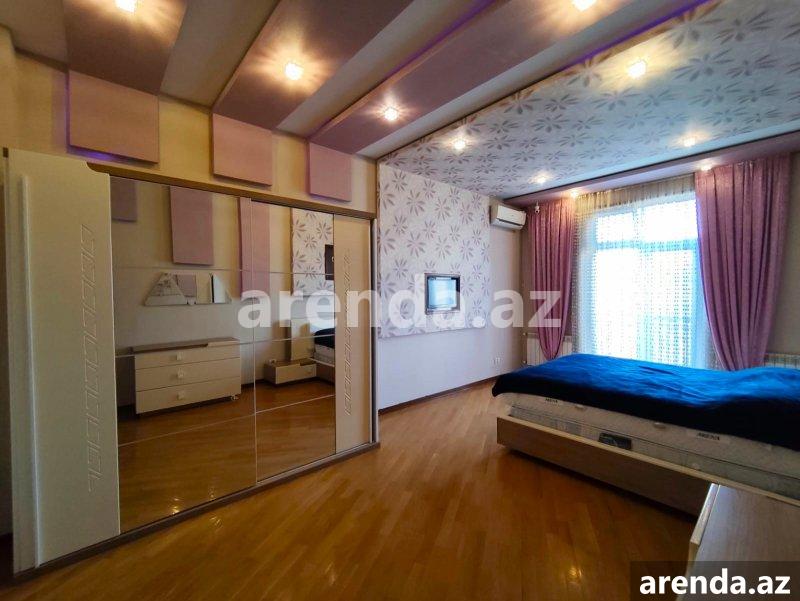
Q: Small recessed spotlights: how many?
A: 10